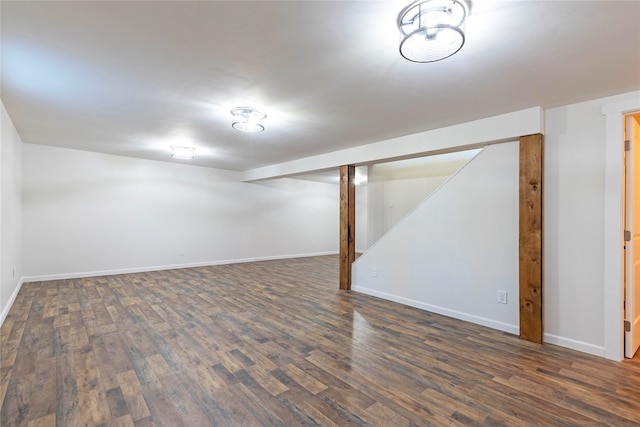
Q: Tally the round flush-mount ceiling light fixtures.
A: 3